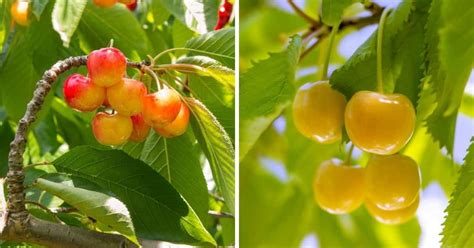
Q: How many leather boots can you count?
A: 0